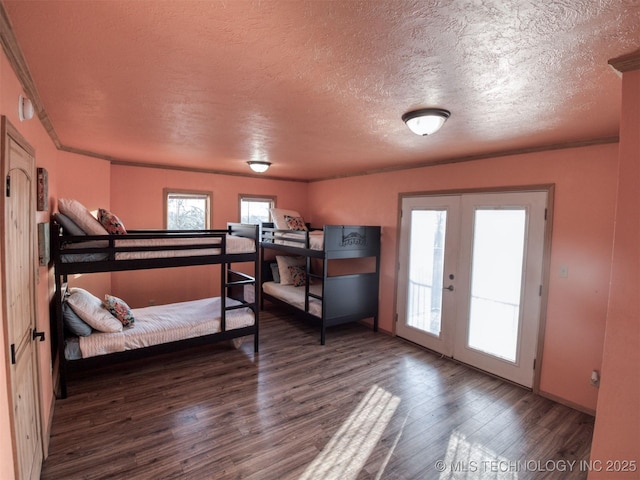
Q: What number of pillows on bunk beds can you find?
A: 11